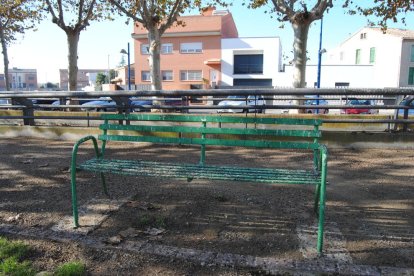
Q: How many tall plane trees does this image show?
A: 4